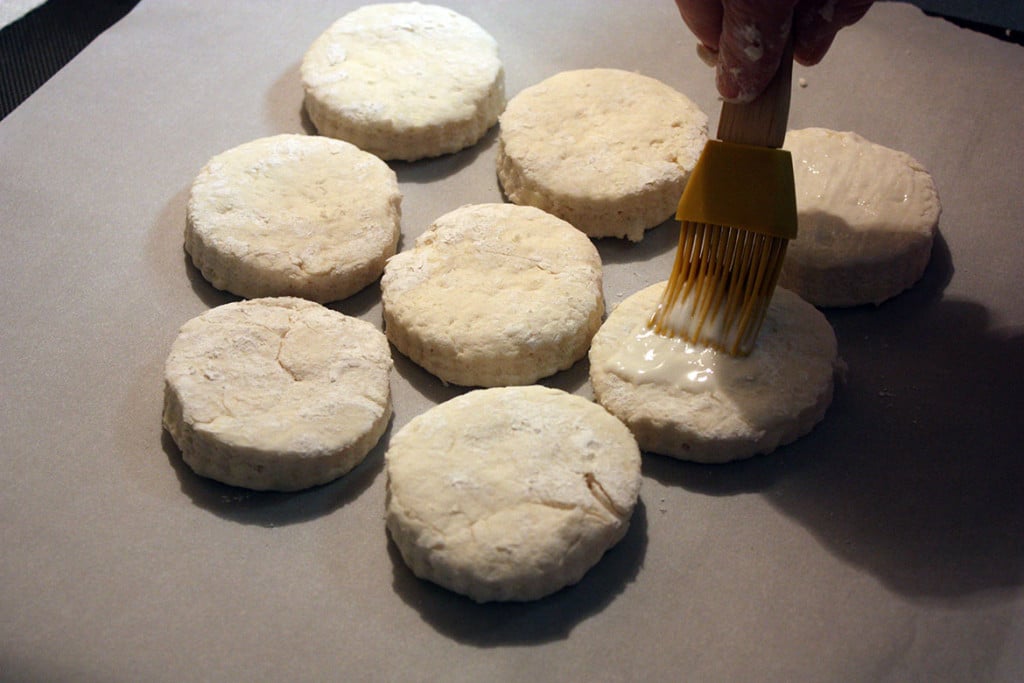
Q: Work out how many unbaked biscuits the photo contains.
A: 8